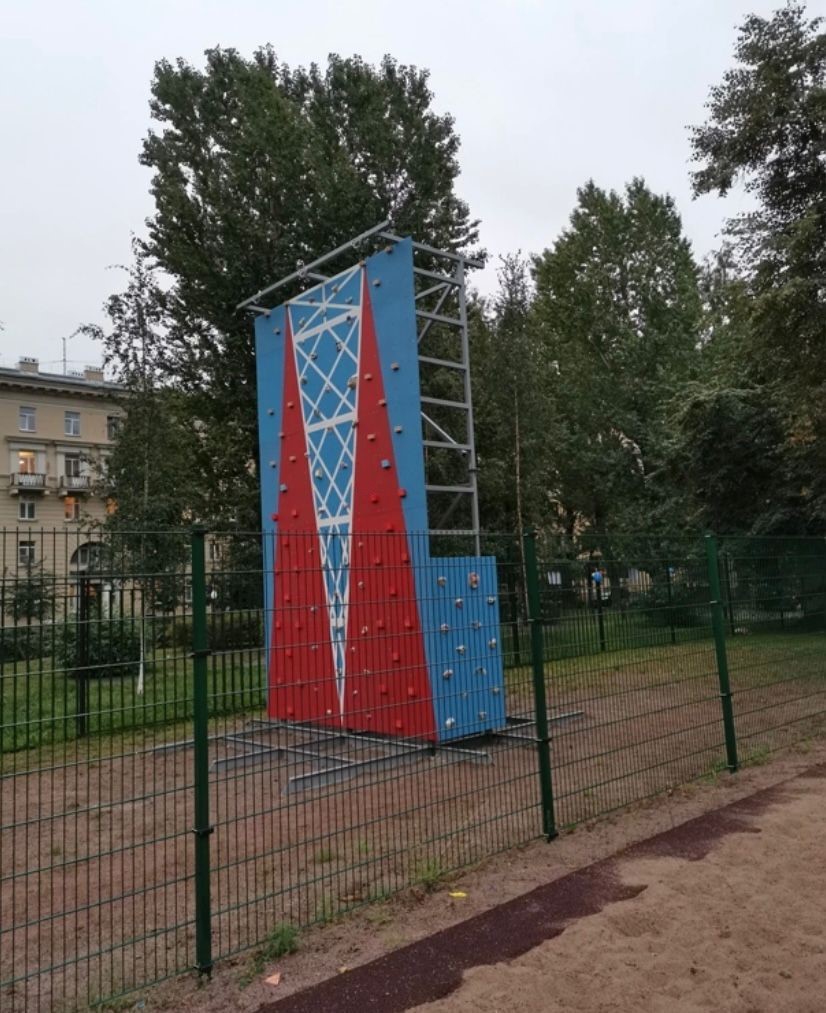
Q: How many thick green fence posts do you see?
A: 3